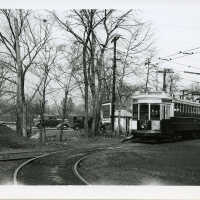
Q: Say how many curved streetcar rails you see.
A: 2